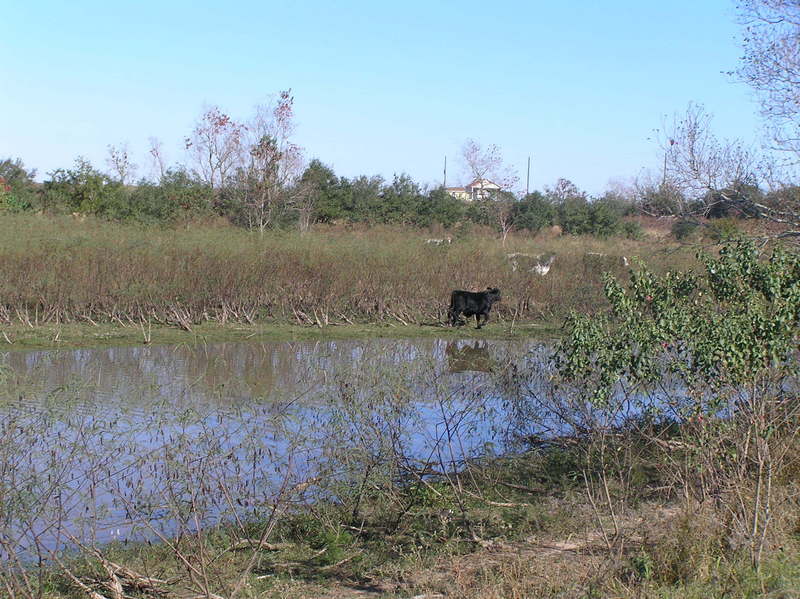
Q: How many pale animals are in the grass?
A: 3